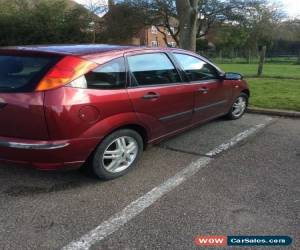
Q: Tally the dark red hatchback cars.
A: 1